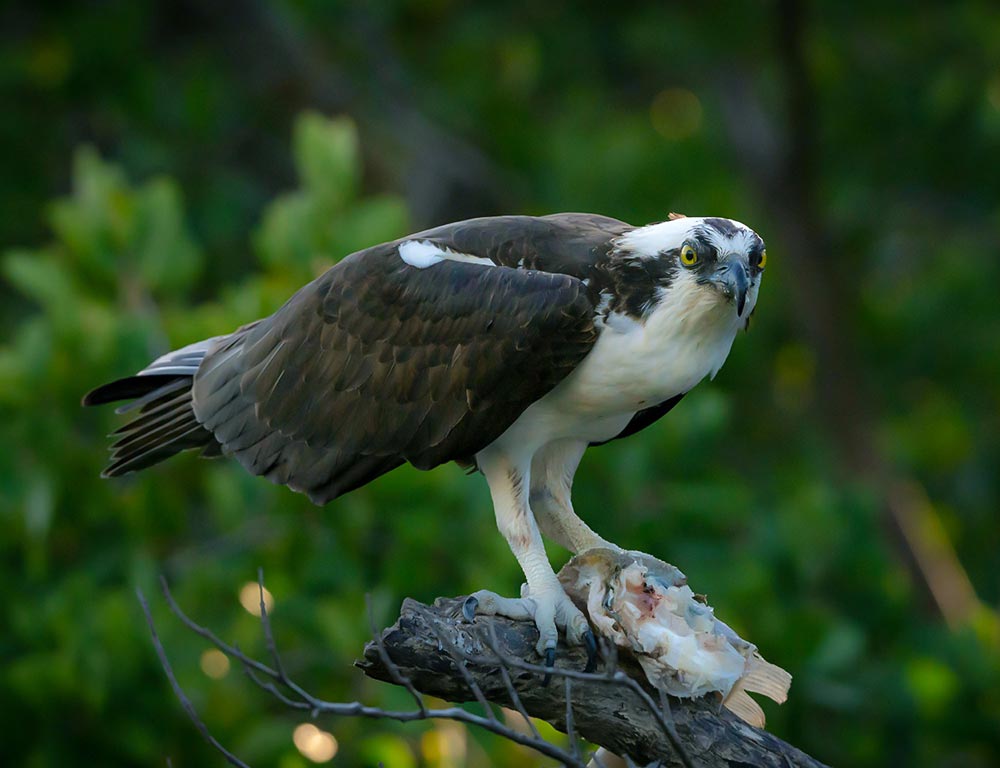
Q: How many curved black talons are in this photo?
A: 3